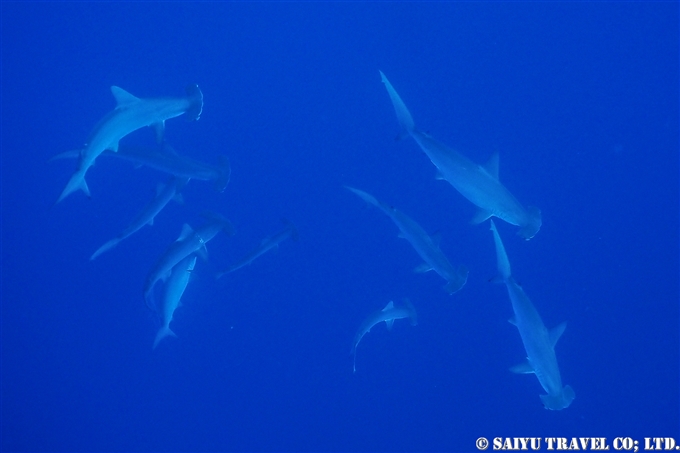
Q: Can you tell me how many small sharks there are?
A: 2